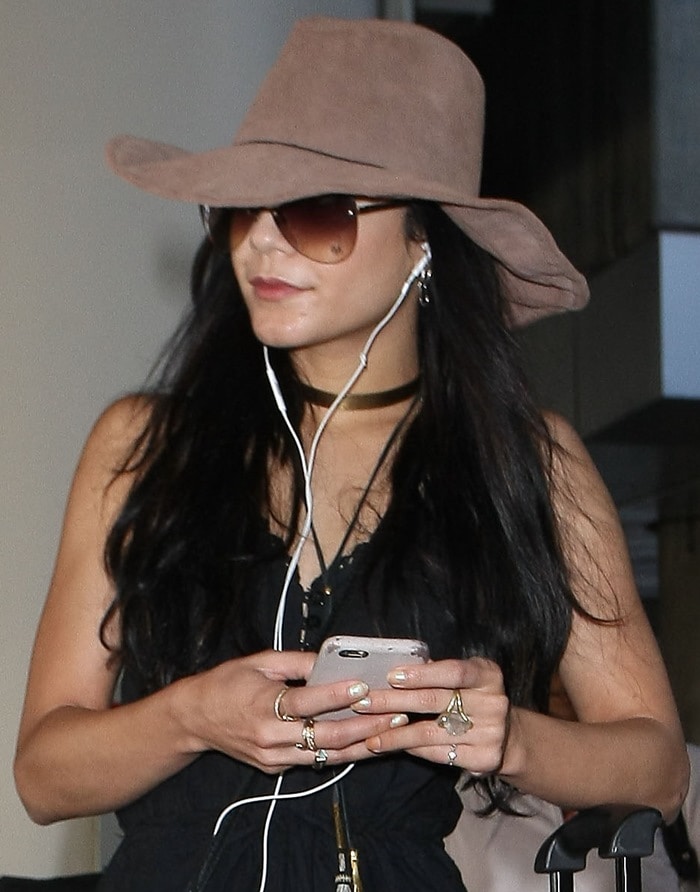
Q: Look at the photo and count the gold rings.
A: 3